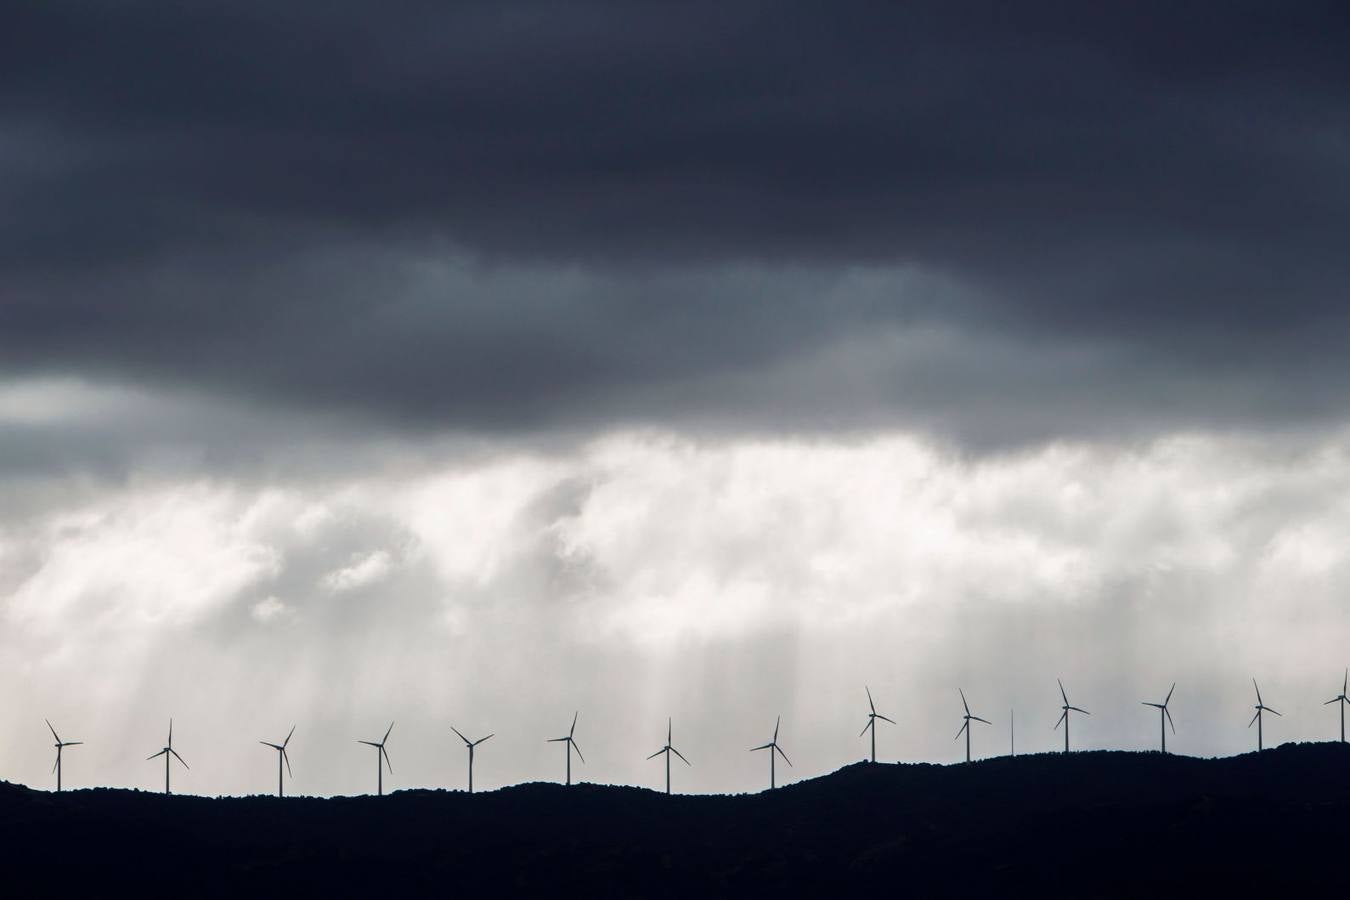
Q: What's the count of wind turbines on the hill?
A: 14